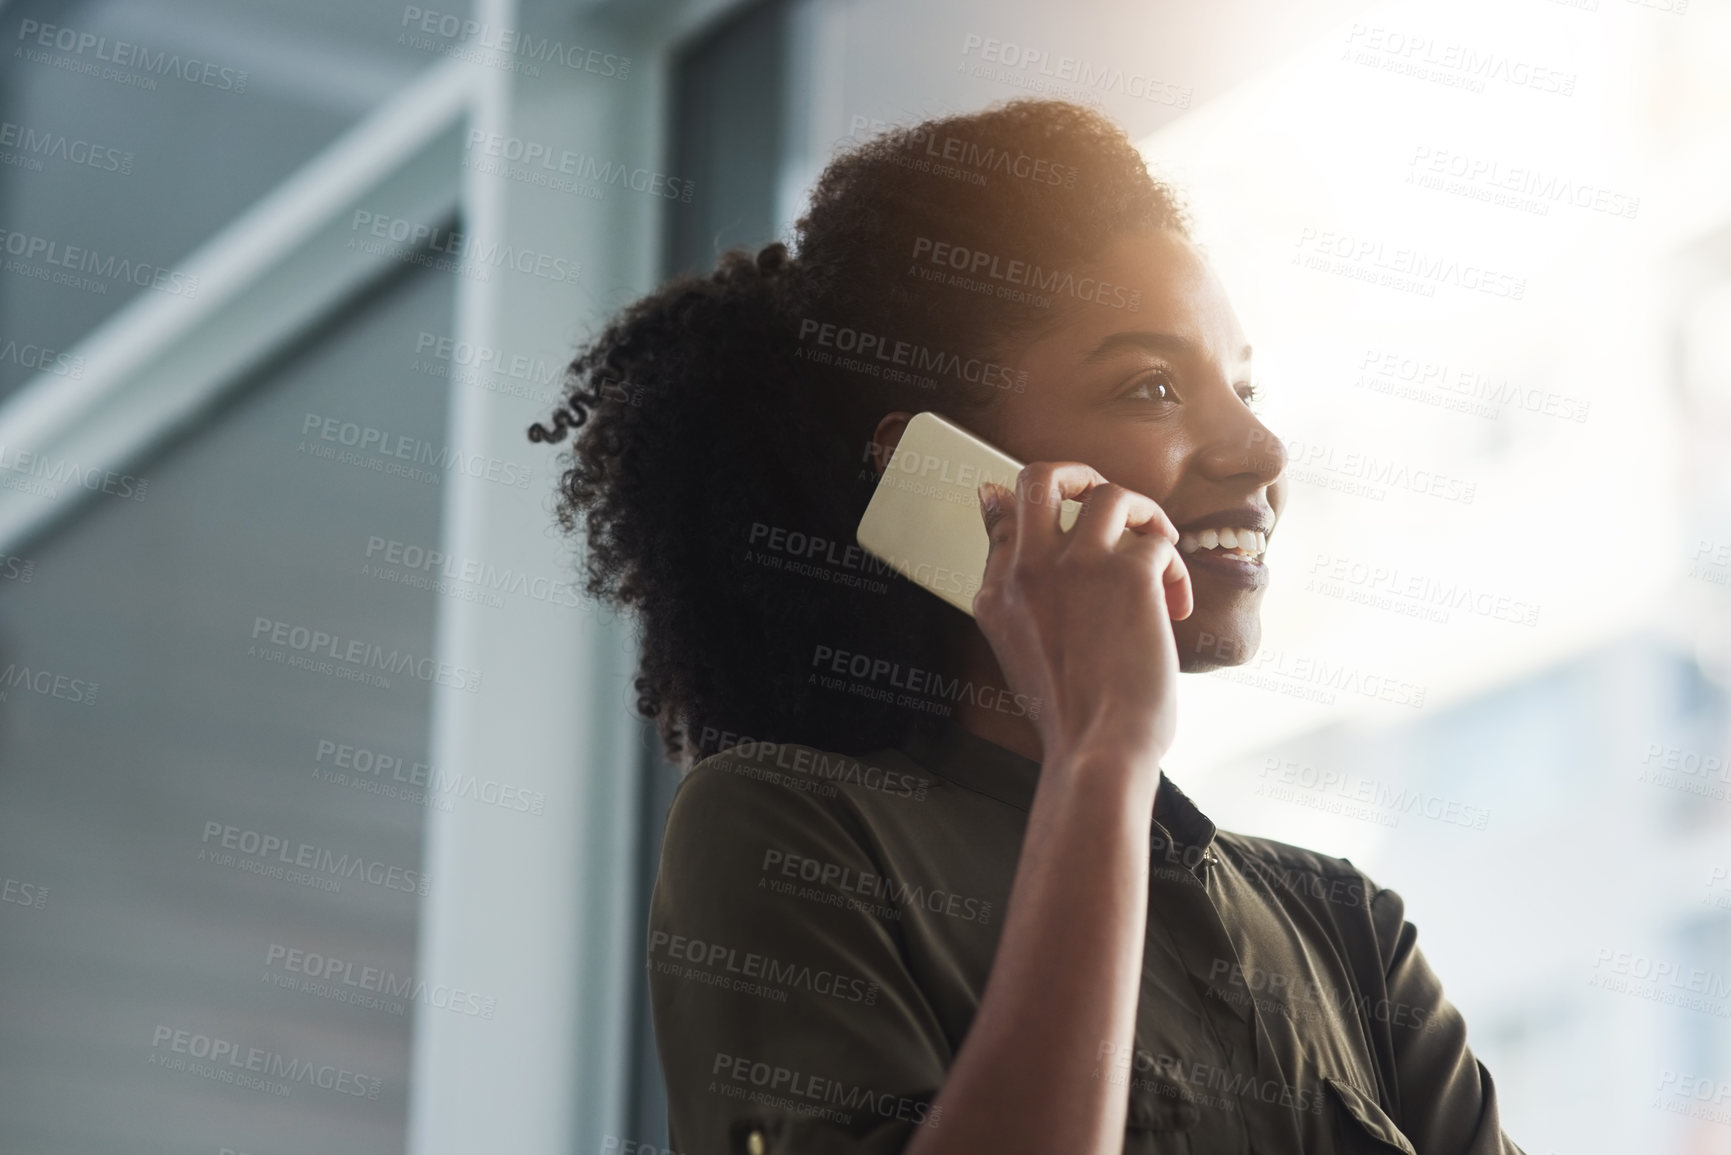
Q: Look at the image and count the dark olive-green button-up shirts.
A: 1